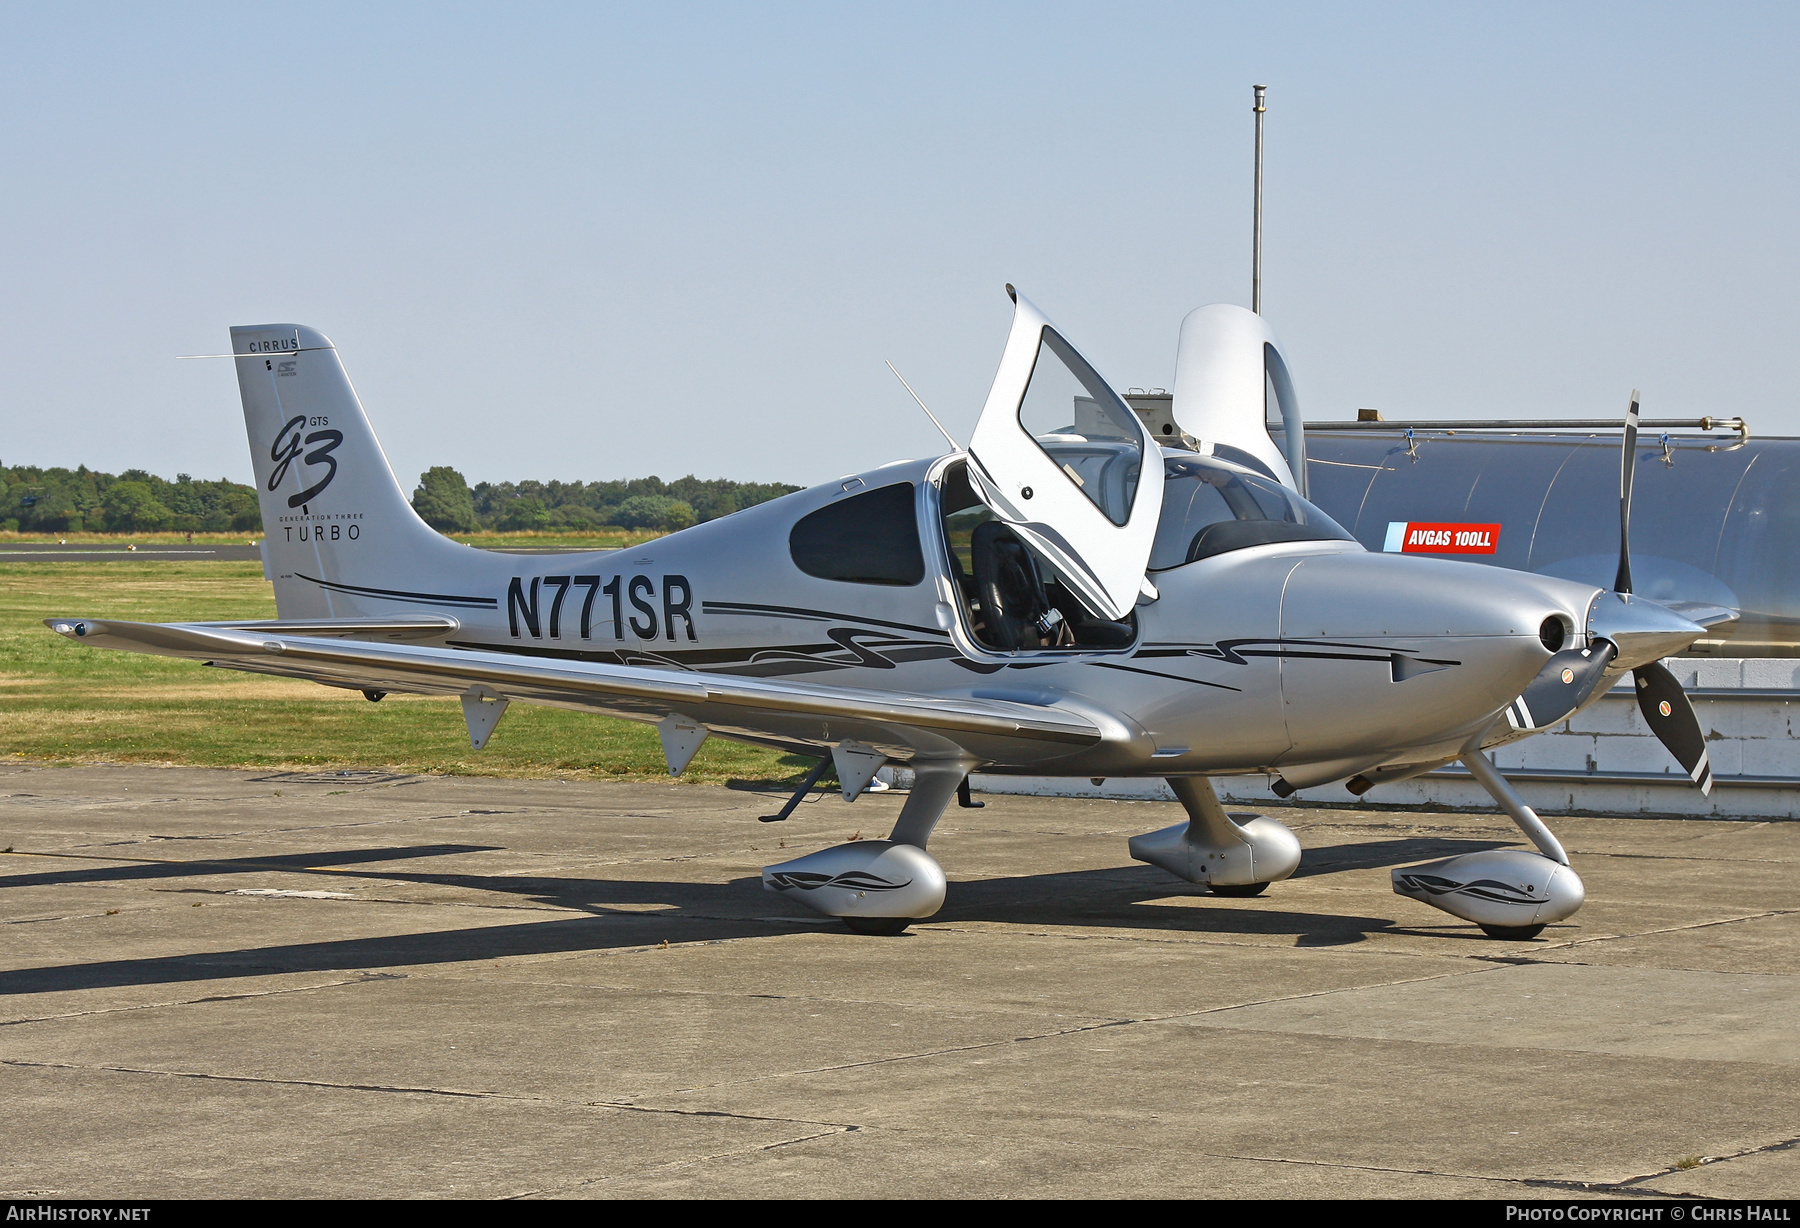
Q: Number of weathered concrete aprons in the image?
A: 1